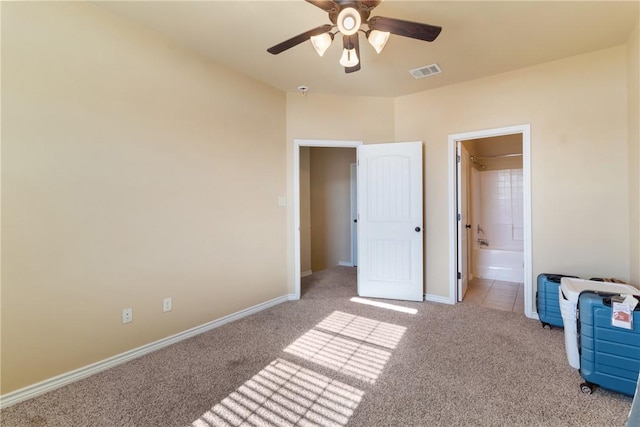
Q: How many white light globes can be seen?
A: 4